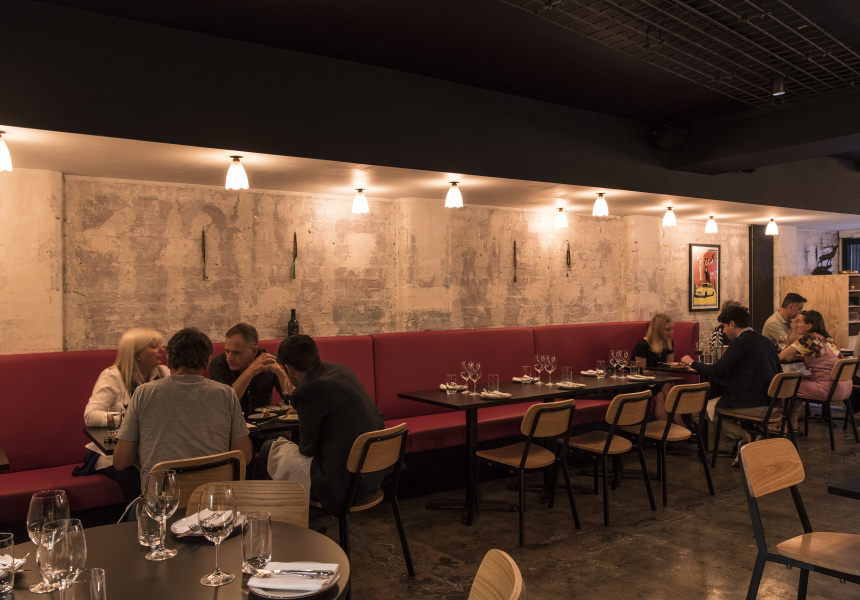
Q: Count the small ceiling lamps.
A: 9